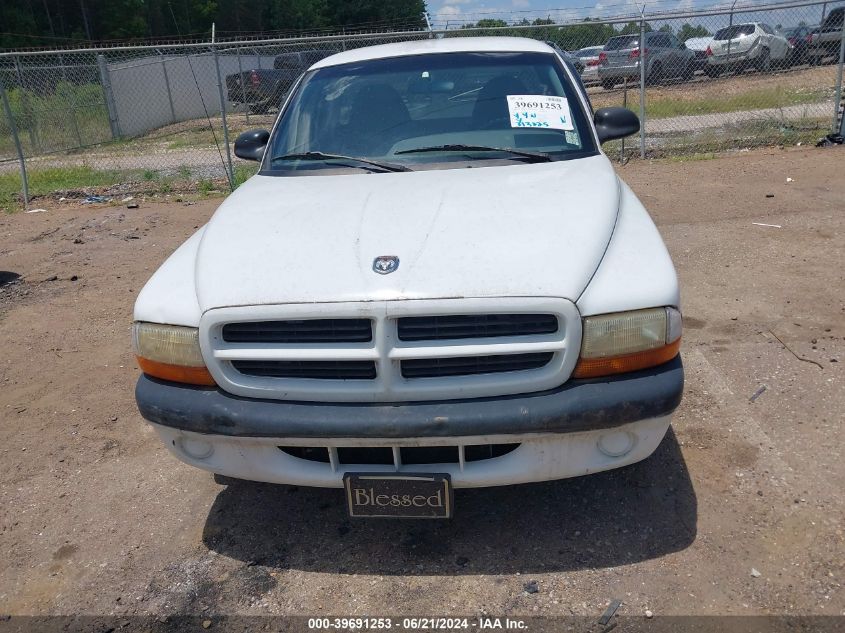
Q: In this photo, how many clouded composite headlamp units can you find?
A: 2